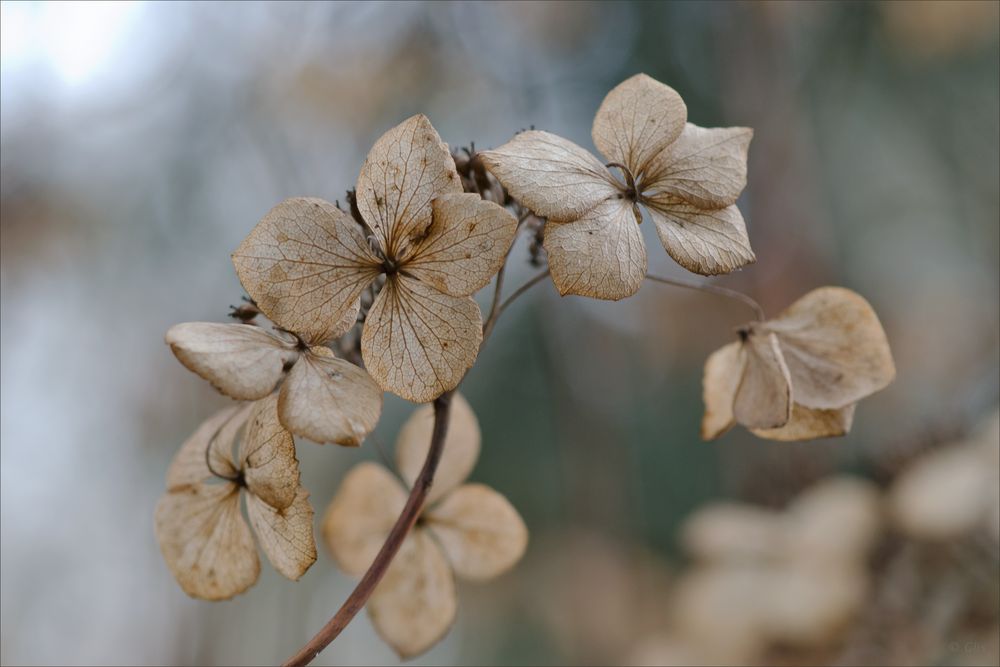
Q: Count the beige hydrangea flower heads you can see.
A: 6